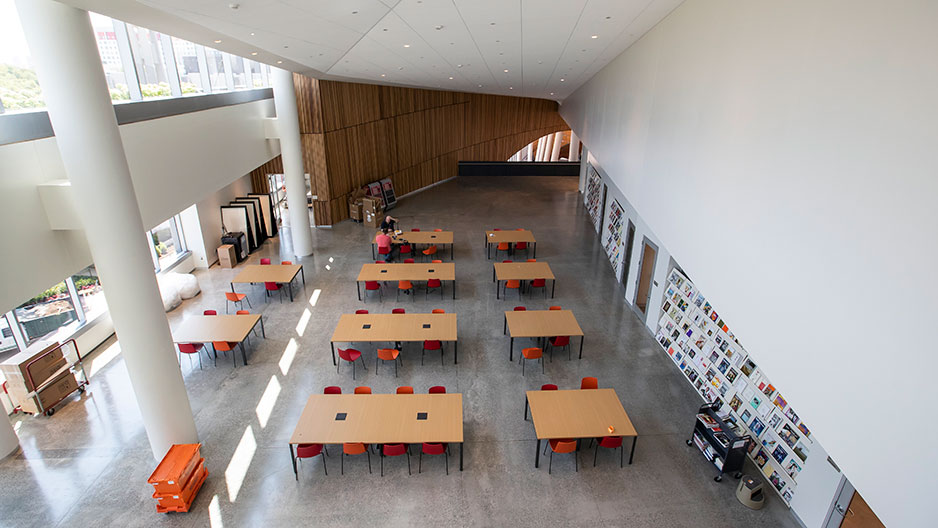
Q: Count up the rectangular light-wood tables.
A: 10